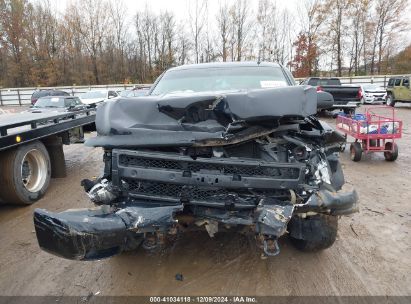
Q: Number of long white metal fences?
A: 1